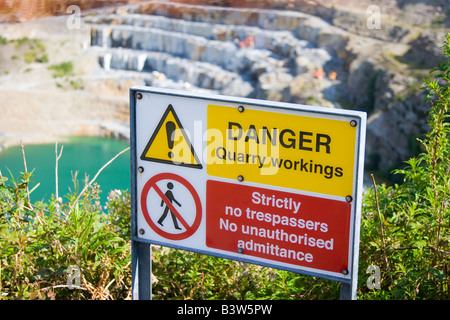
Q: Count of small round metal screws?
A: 9